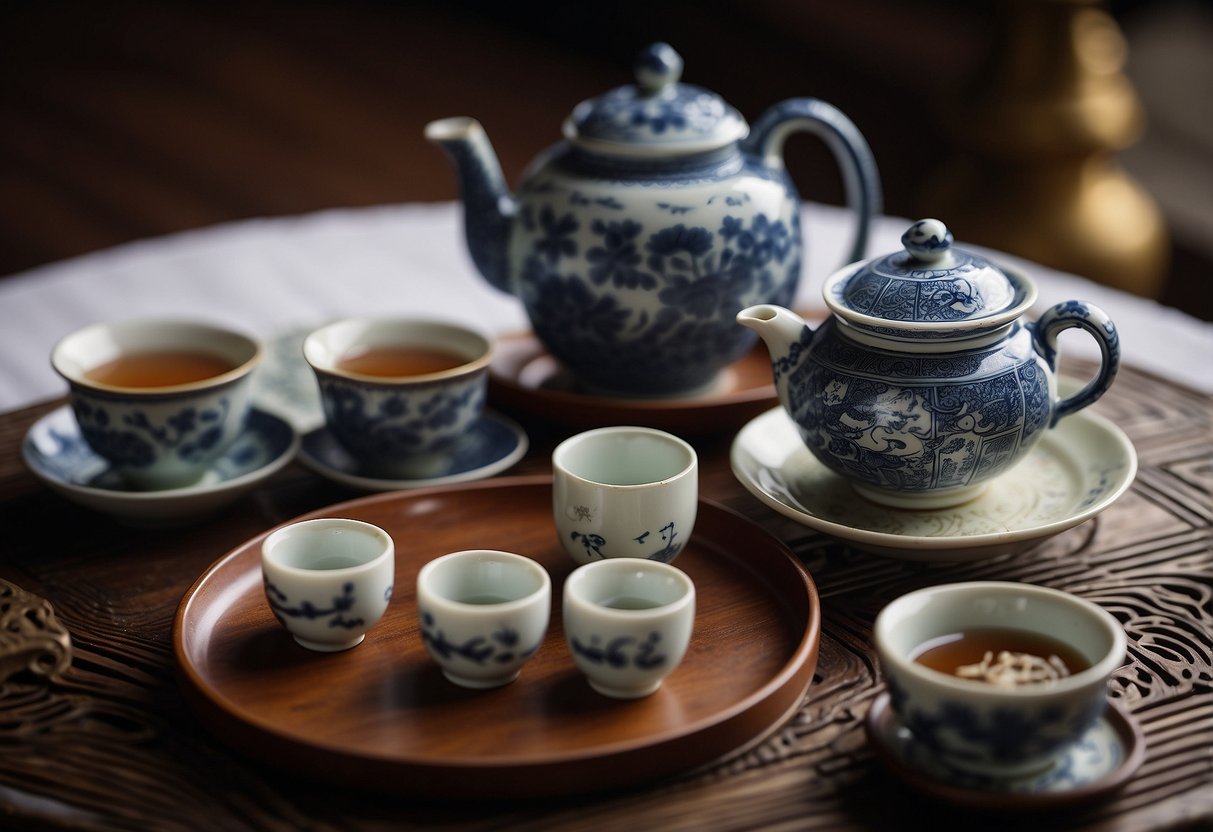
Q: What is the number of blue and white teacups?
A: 7